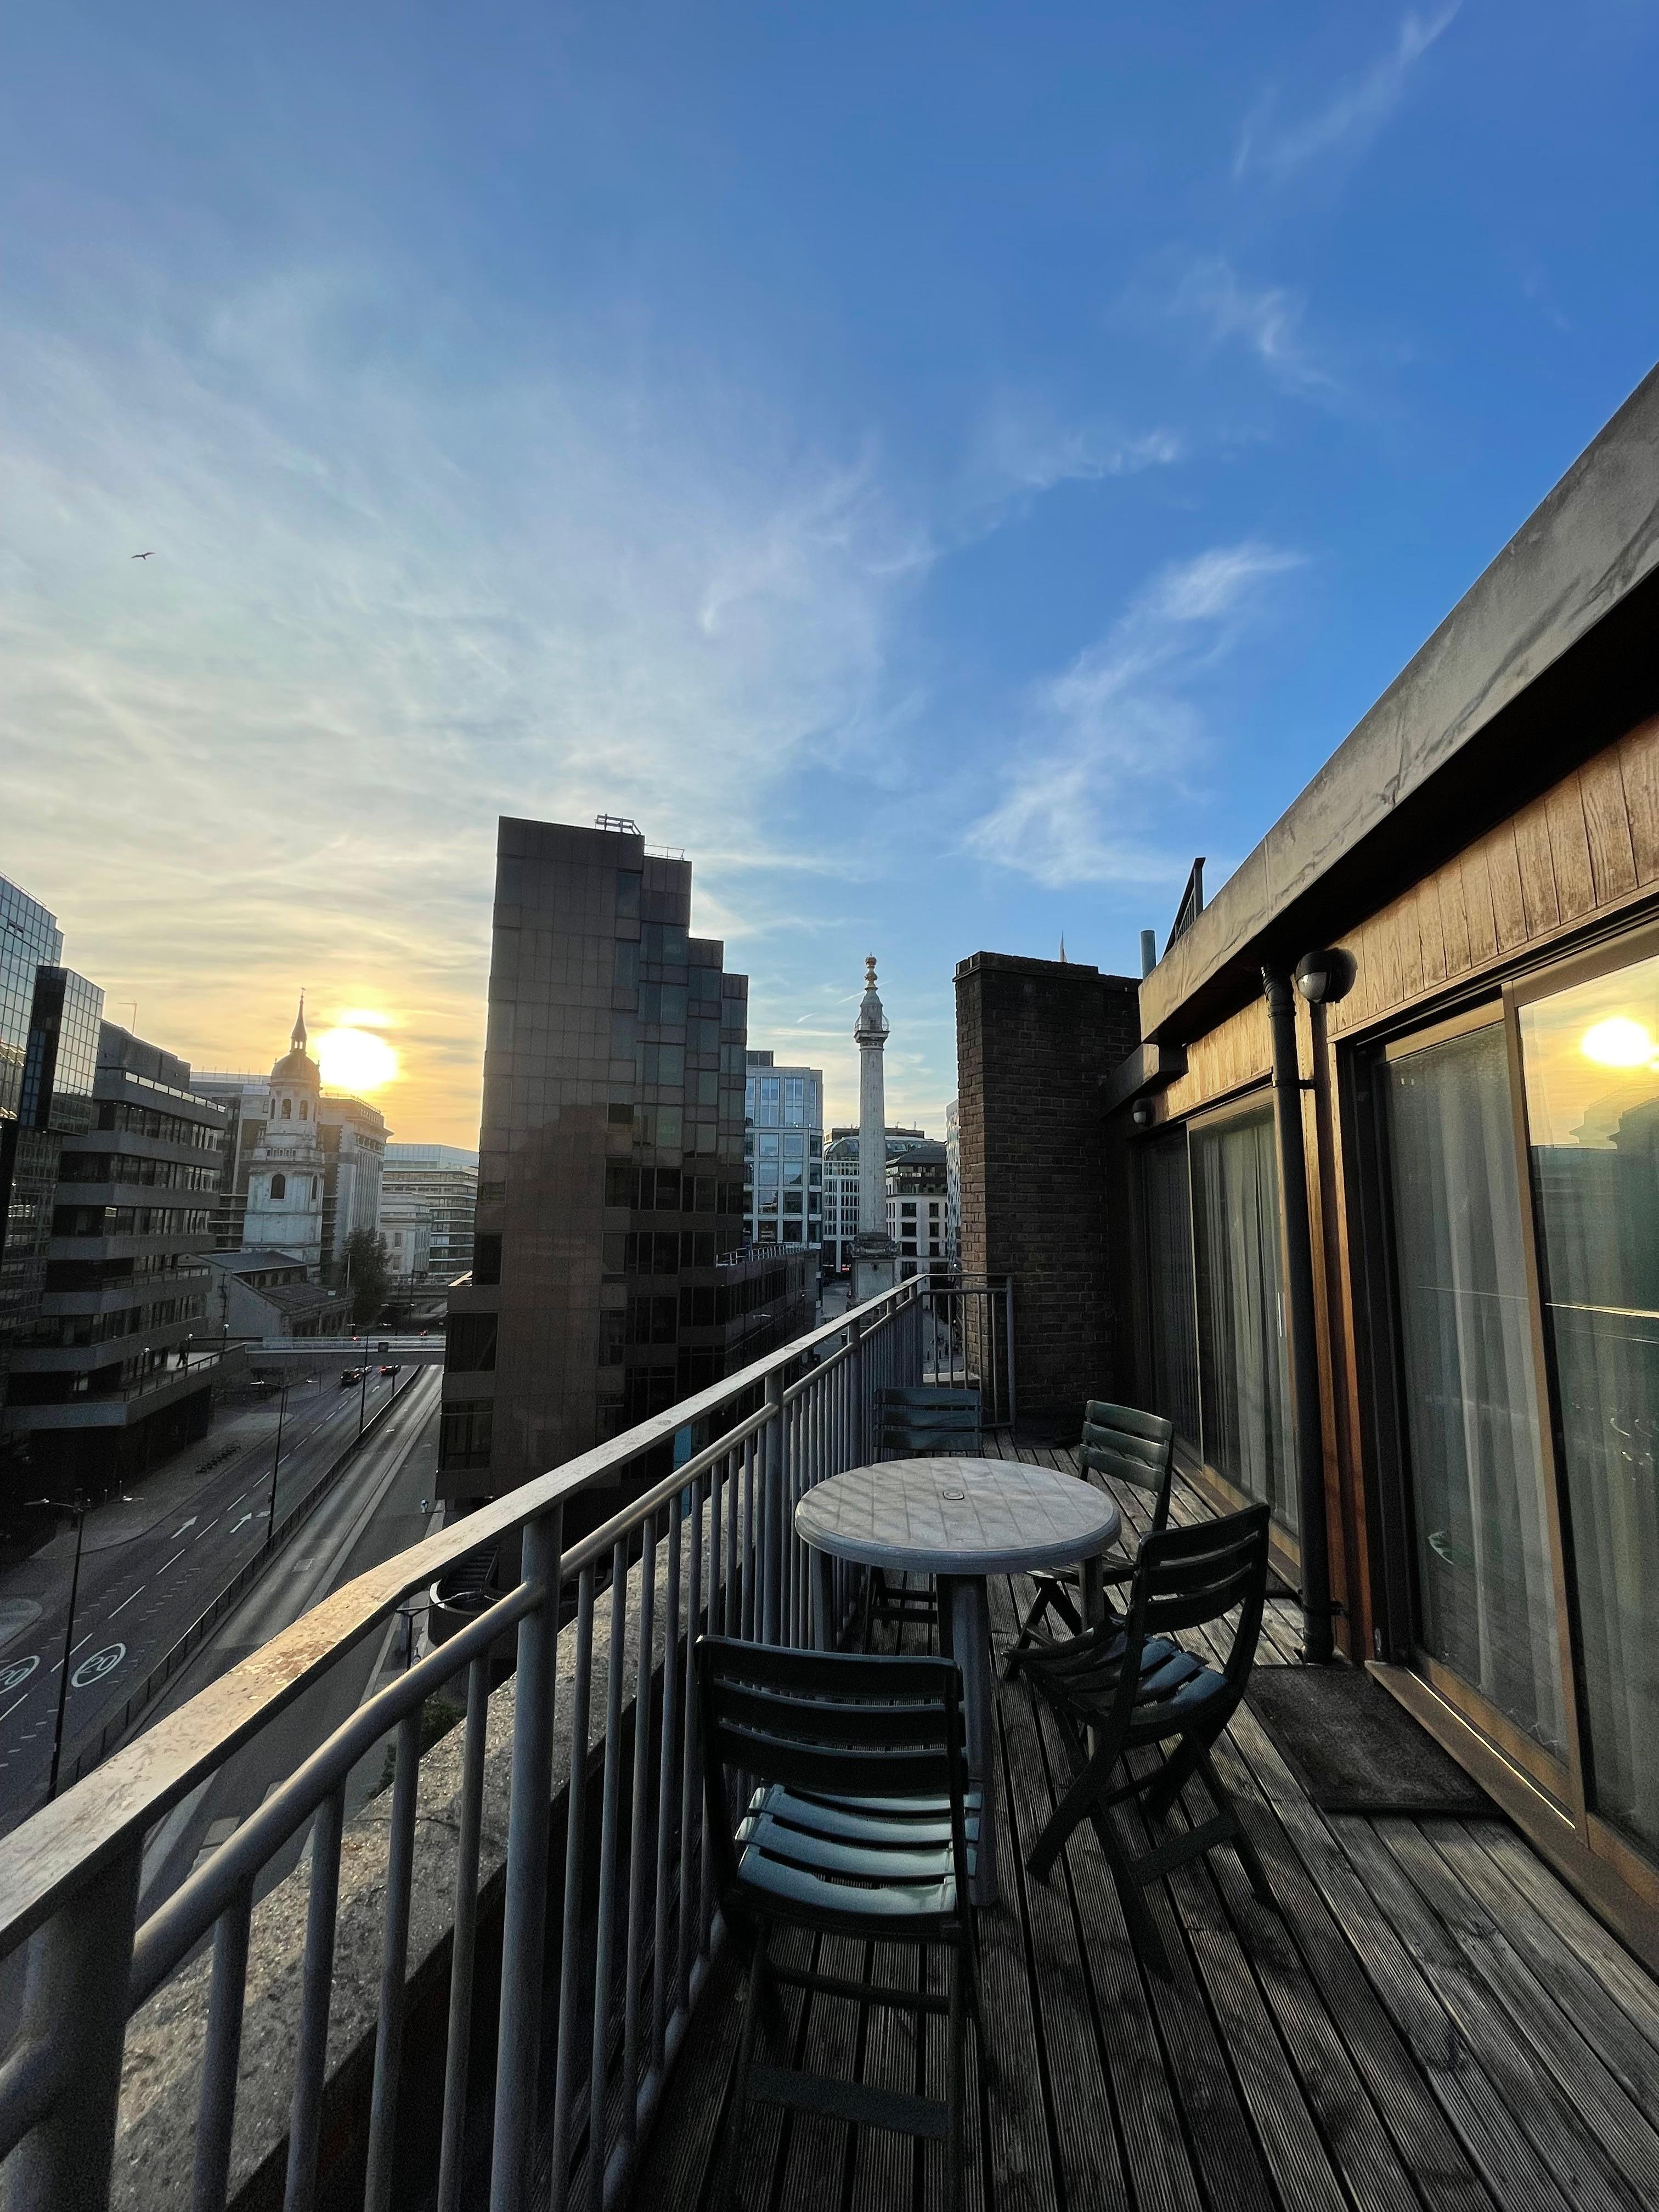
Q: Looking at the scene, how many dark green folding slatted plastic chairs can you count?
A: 4